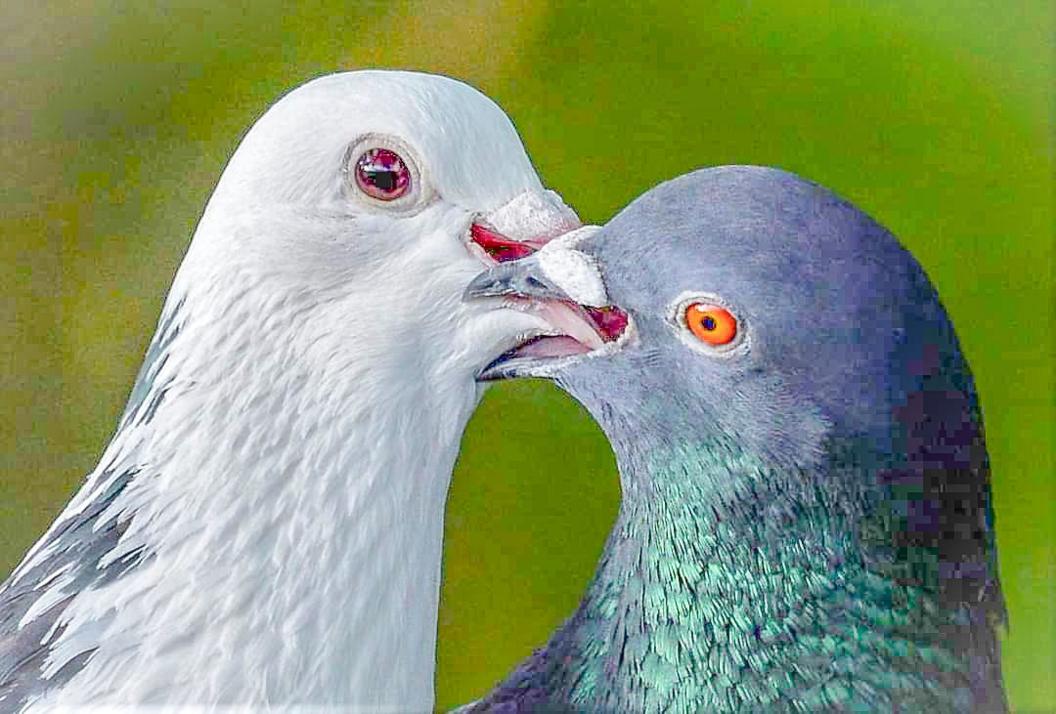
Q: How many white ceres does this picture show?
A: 2